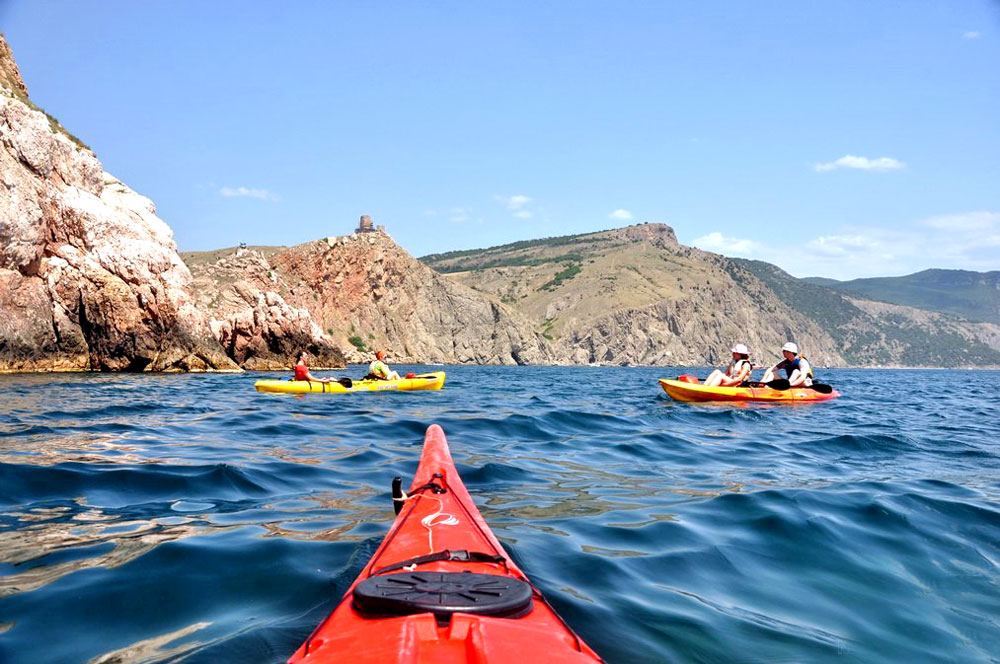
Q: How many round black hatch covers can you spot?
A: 1